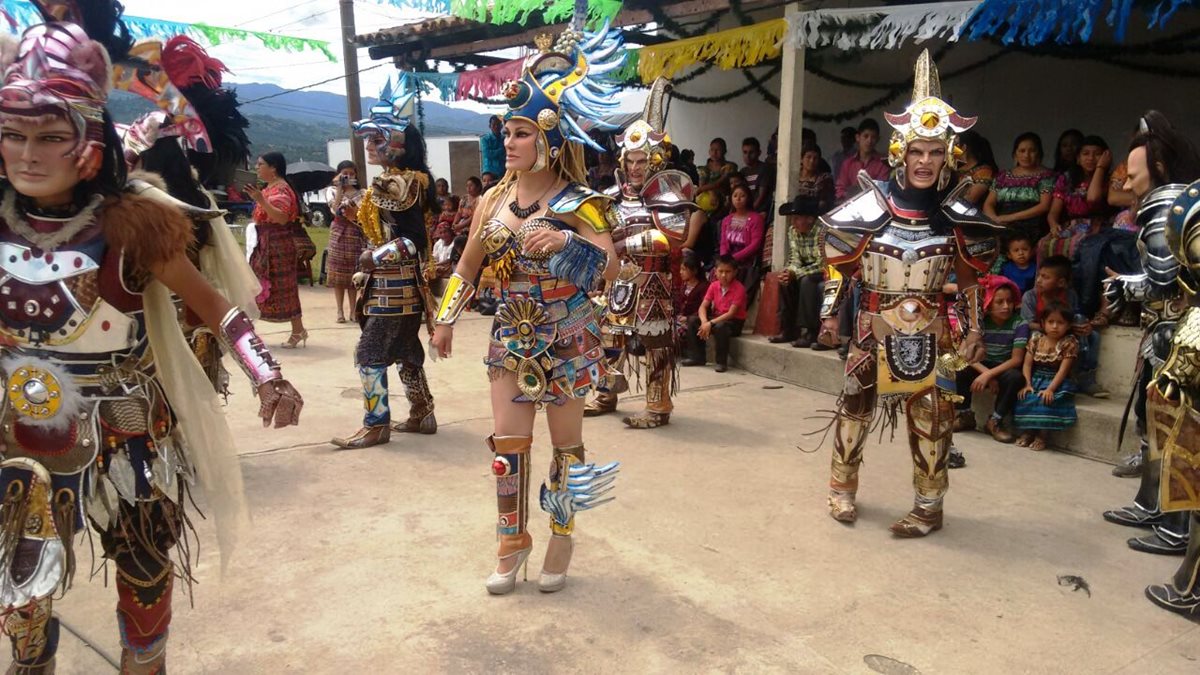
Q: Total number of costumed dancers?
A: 8